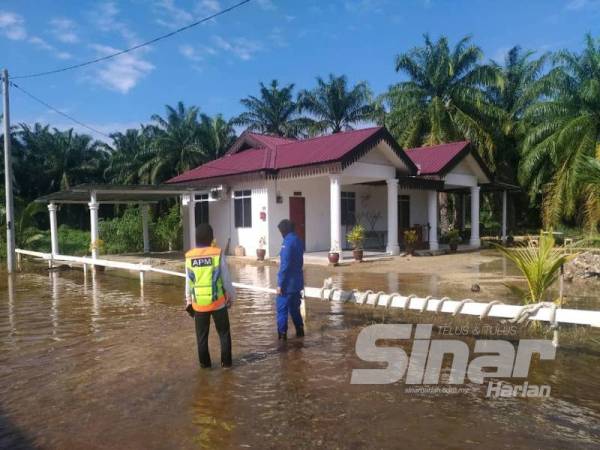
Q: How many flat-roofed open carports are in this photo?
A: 1